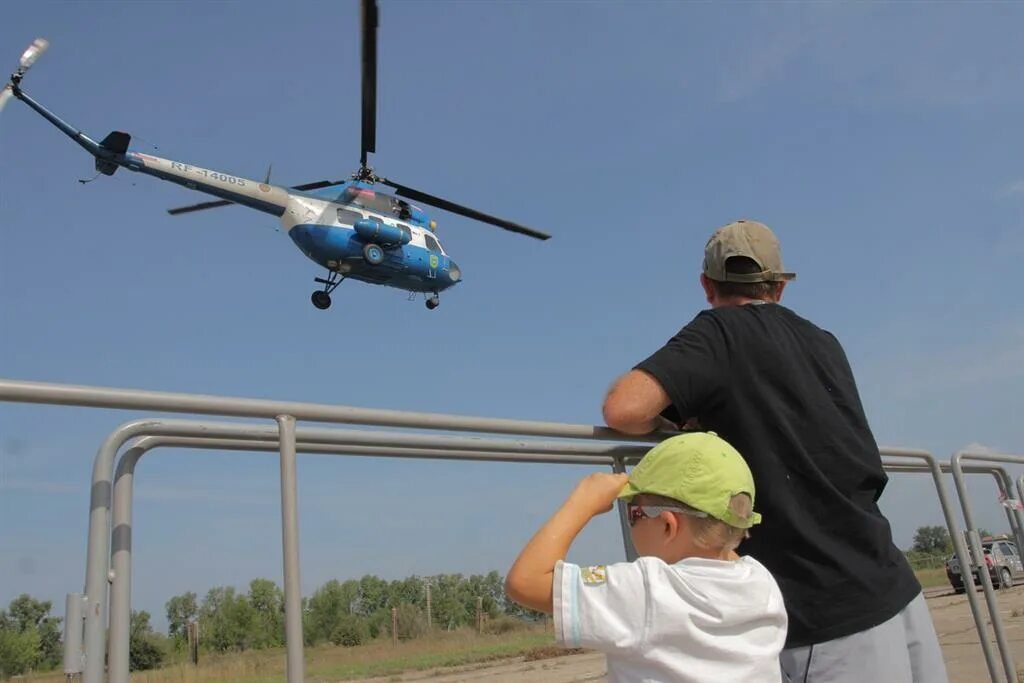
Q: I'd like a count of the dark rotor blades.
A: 3